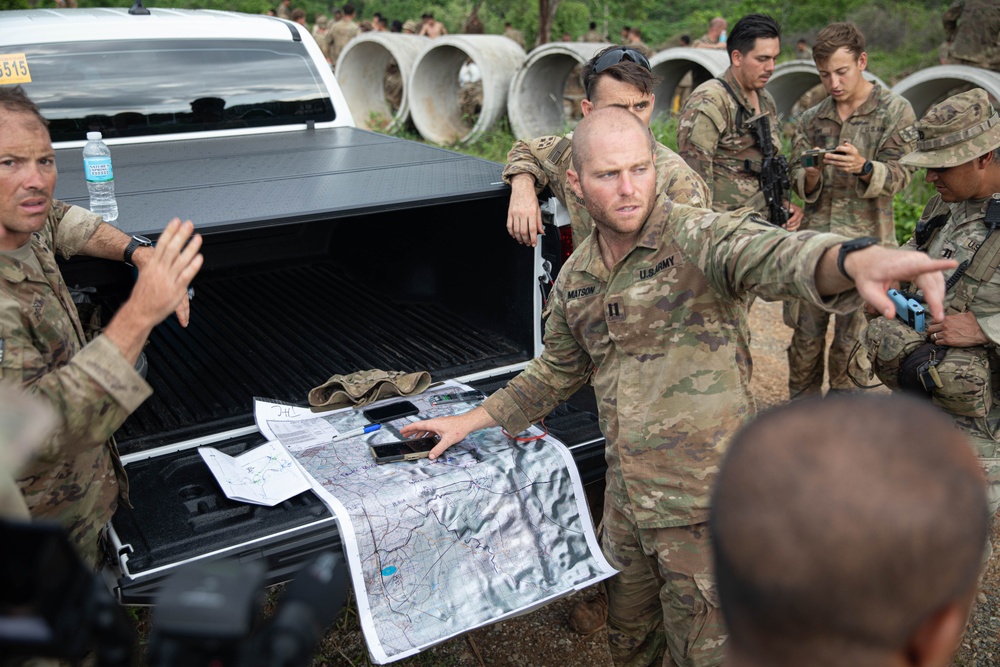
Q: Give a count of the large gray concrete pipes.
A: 6